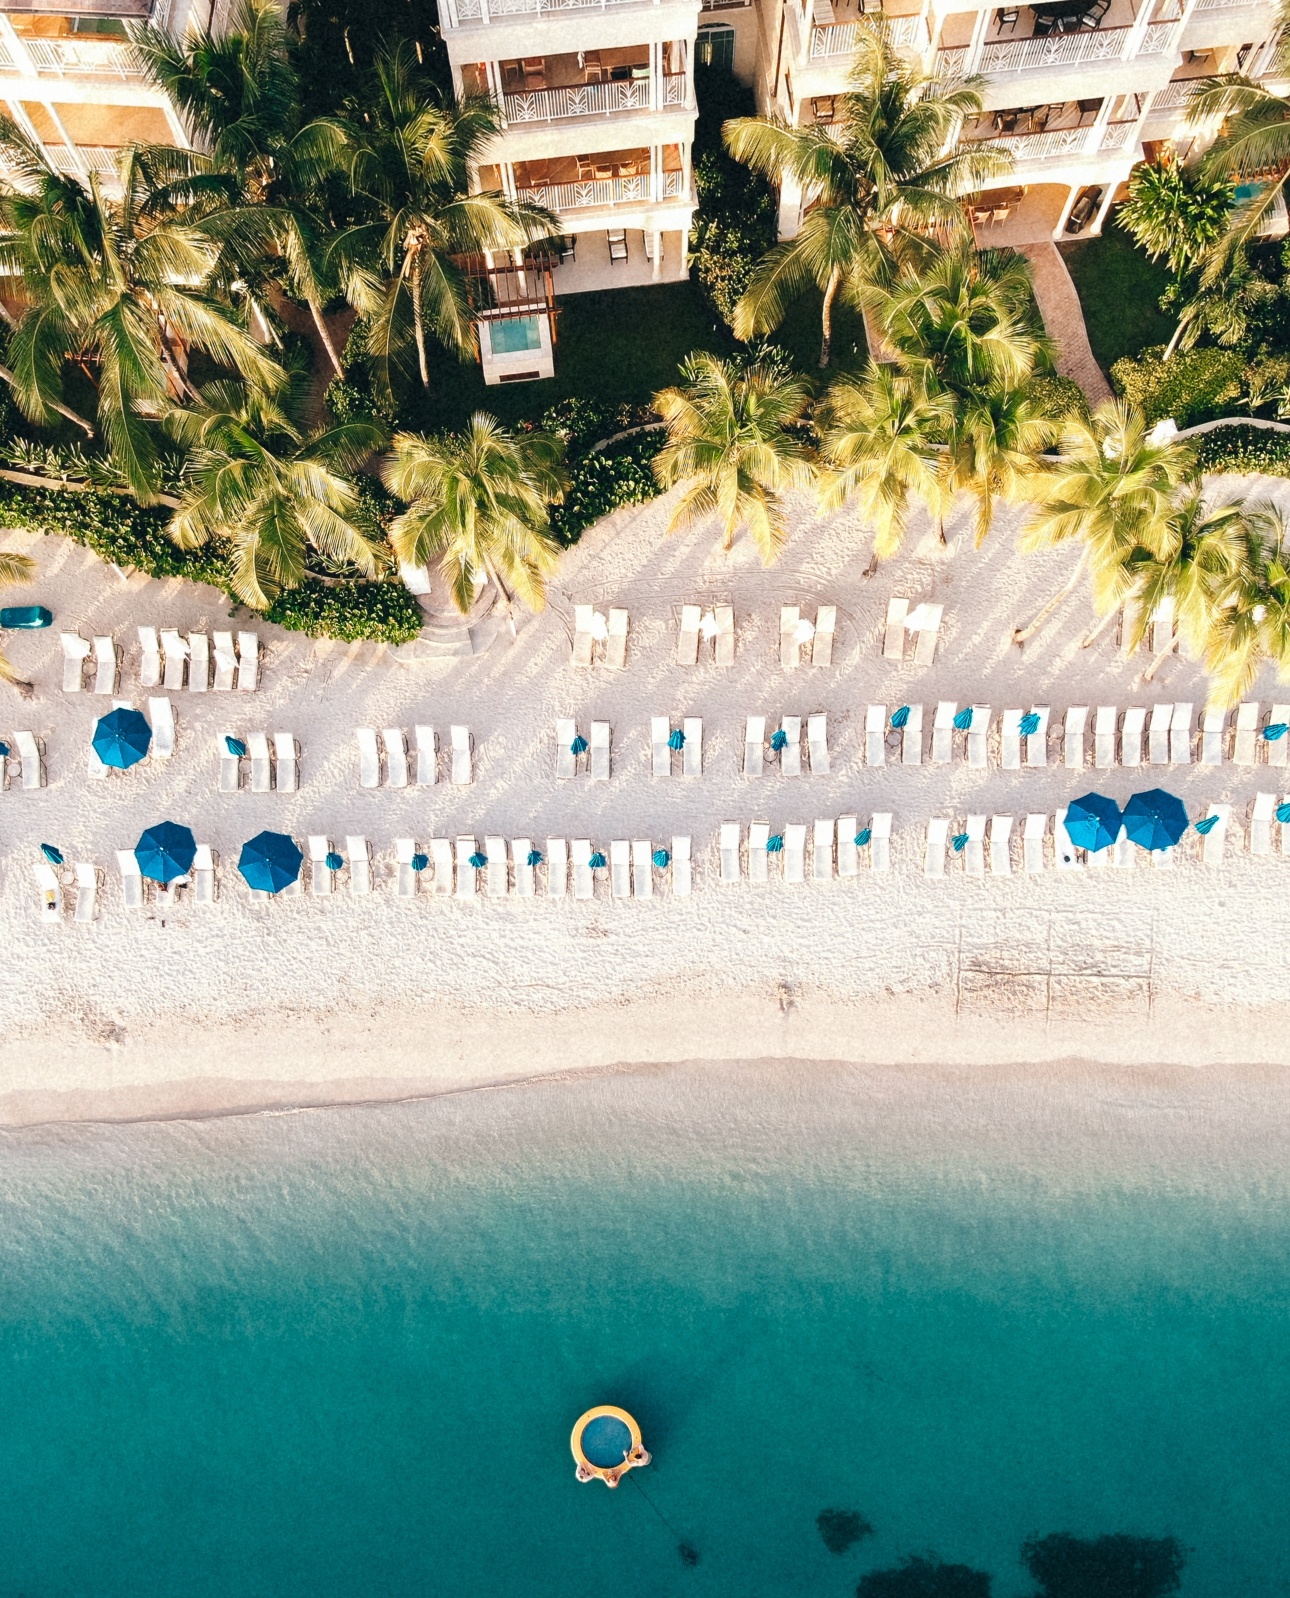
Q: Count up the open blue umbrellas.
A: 5